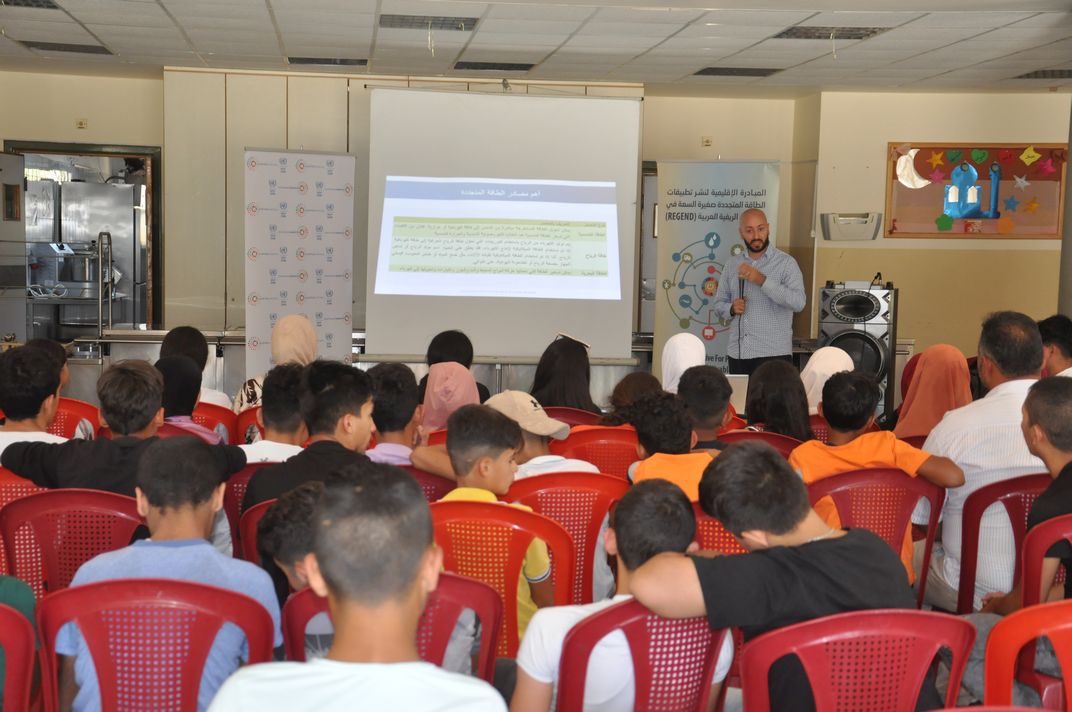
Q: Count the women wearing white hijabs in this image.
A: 2